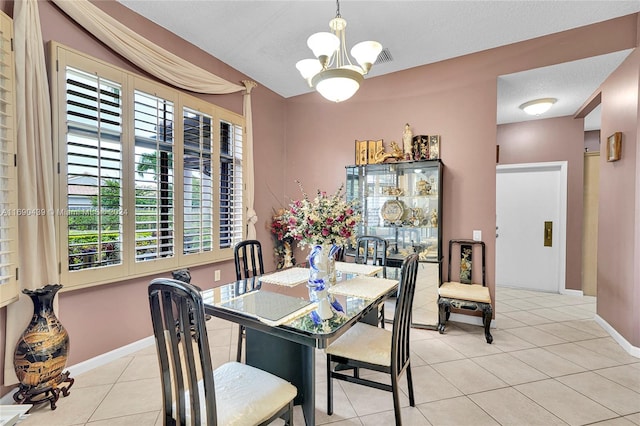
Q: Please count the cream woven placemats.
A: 4